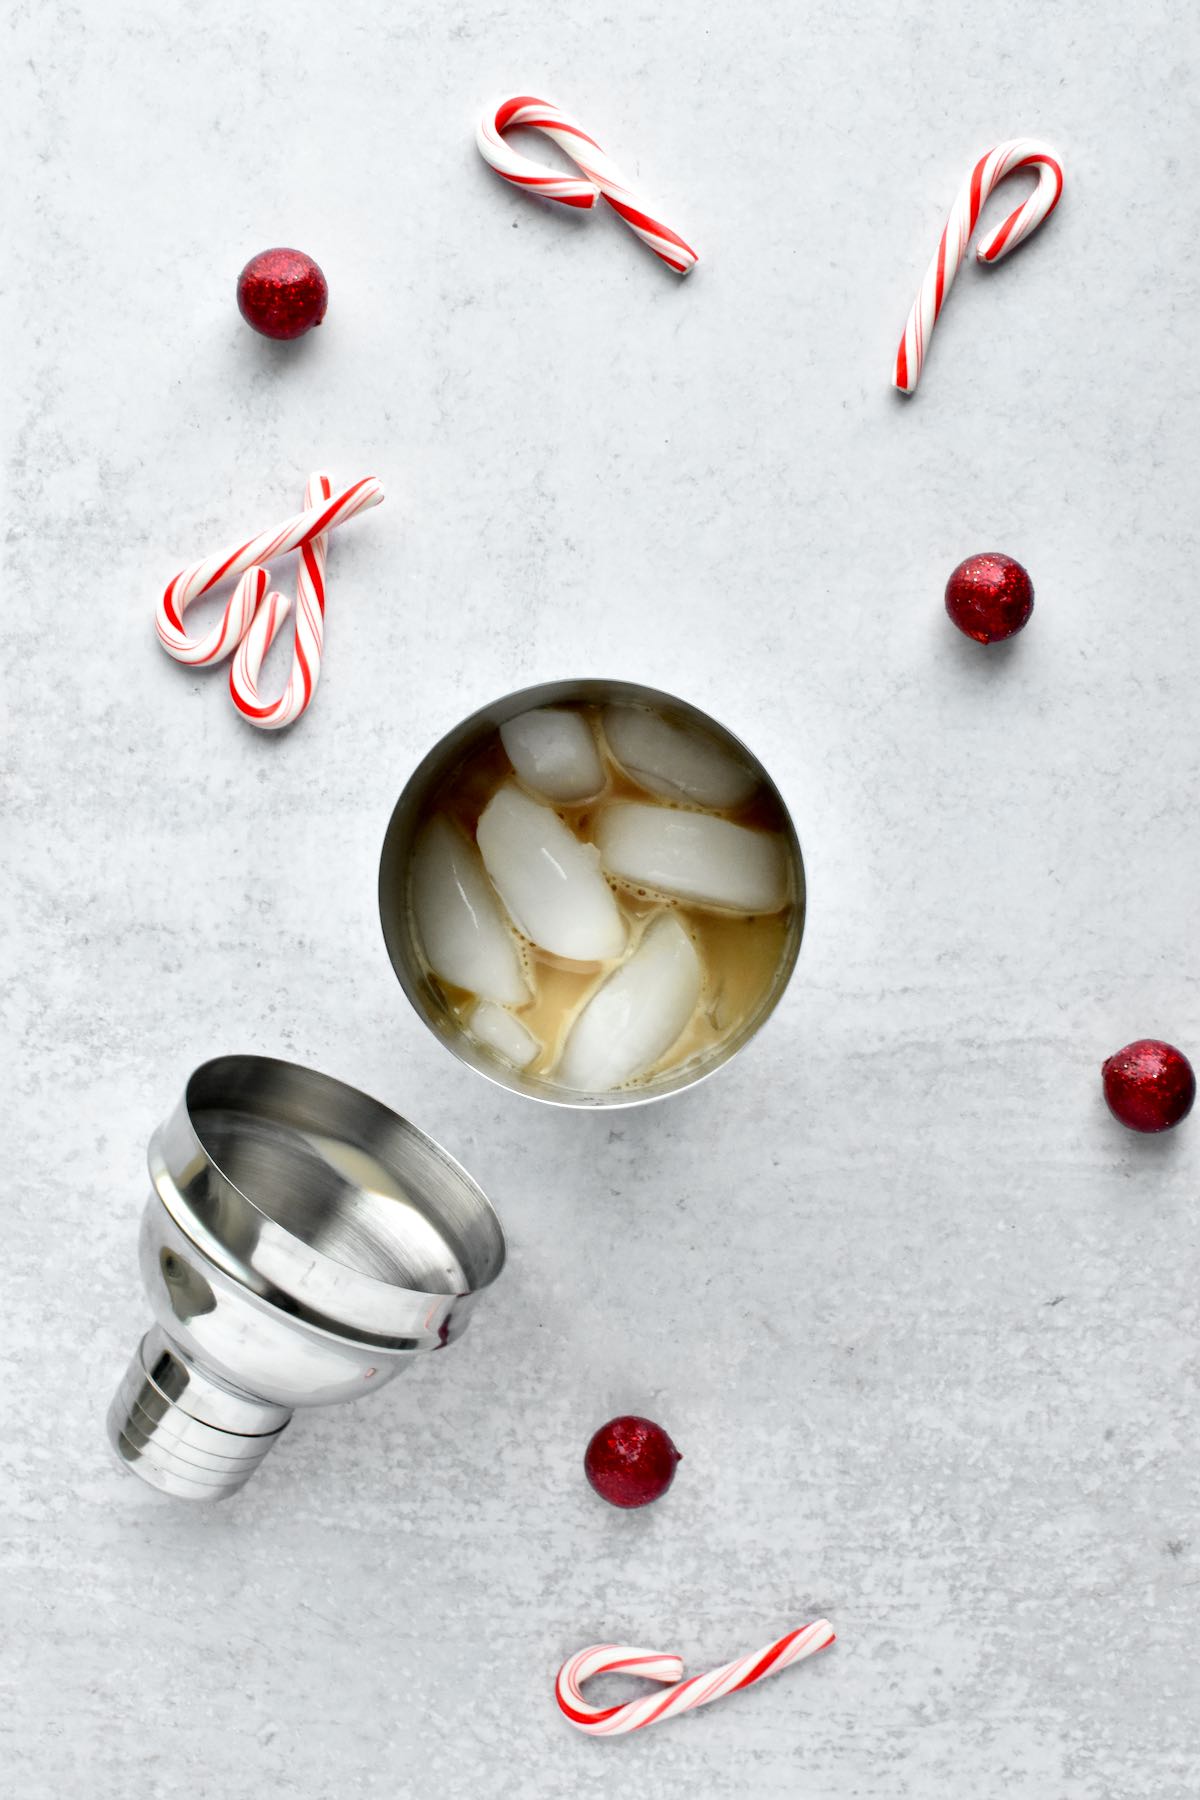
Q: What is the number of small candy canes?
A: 5